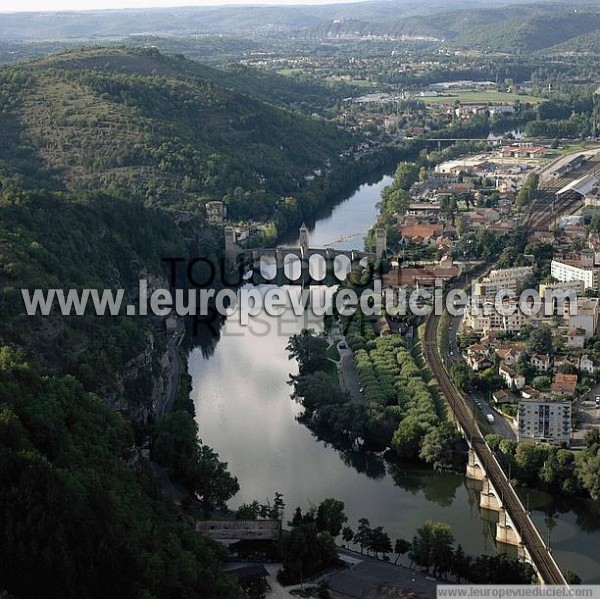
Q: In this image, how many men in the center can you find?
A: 0